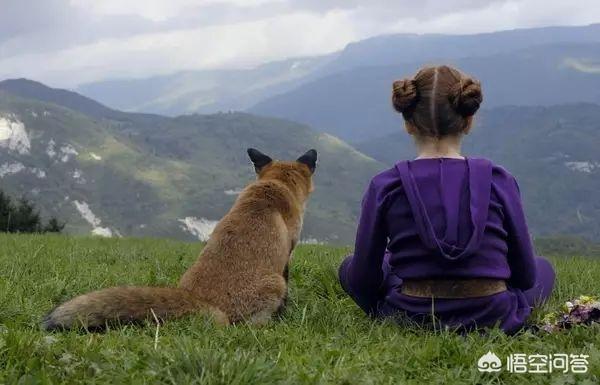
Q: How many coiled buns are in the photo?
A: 2